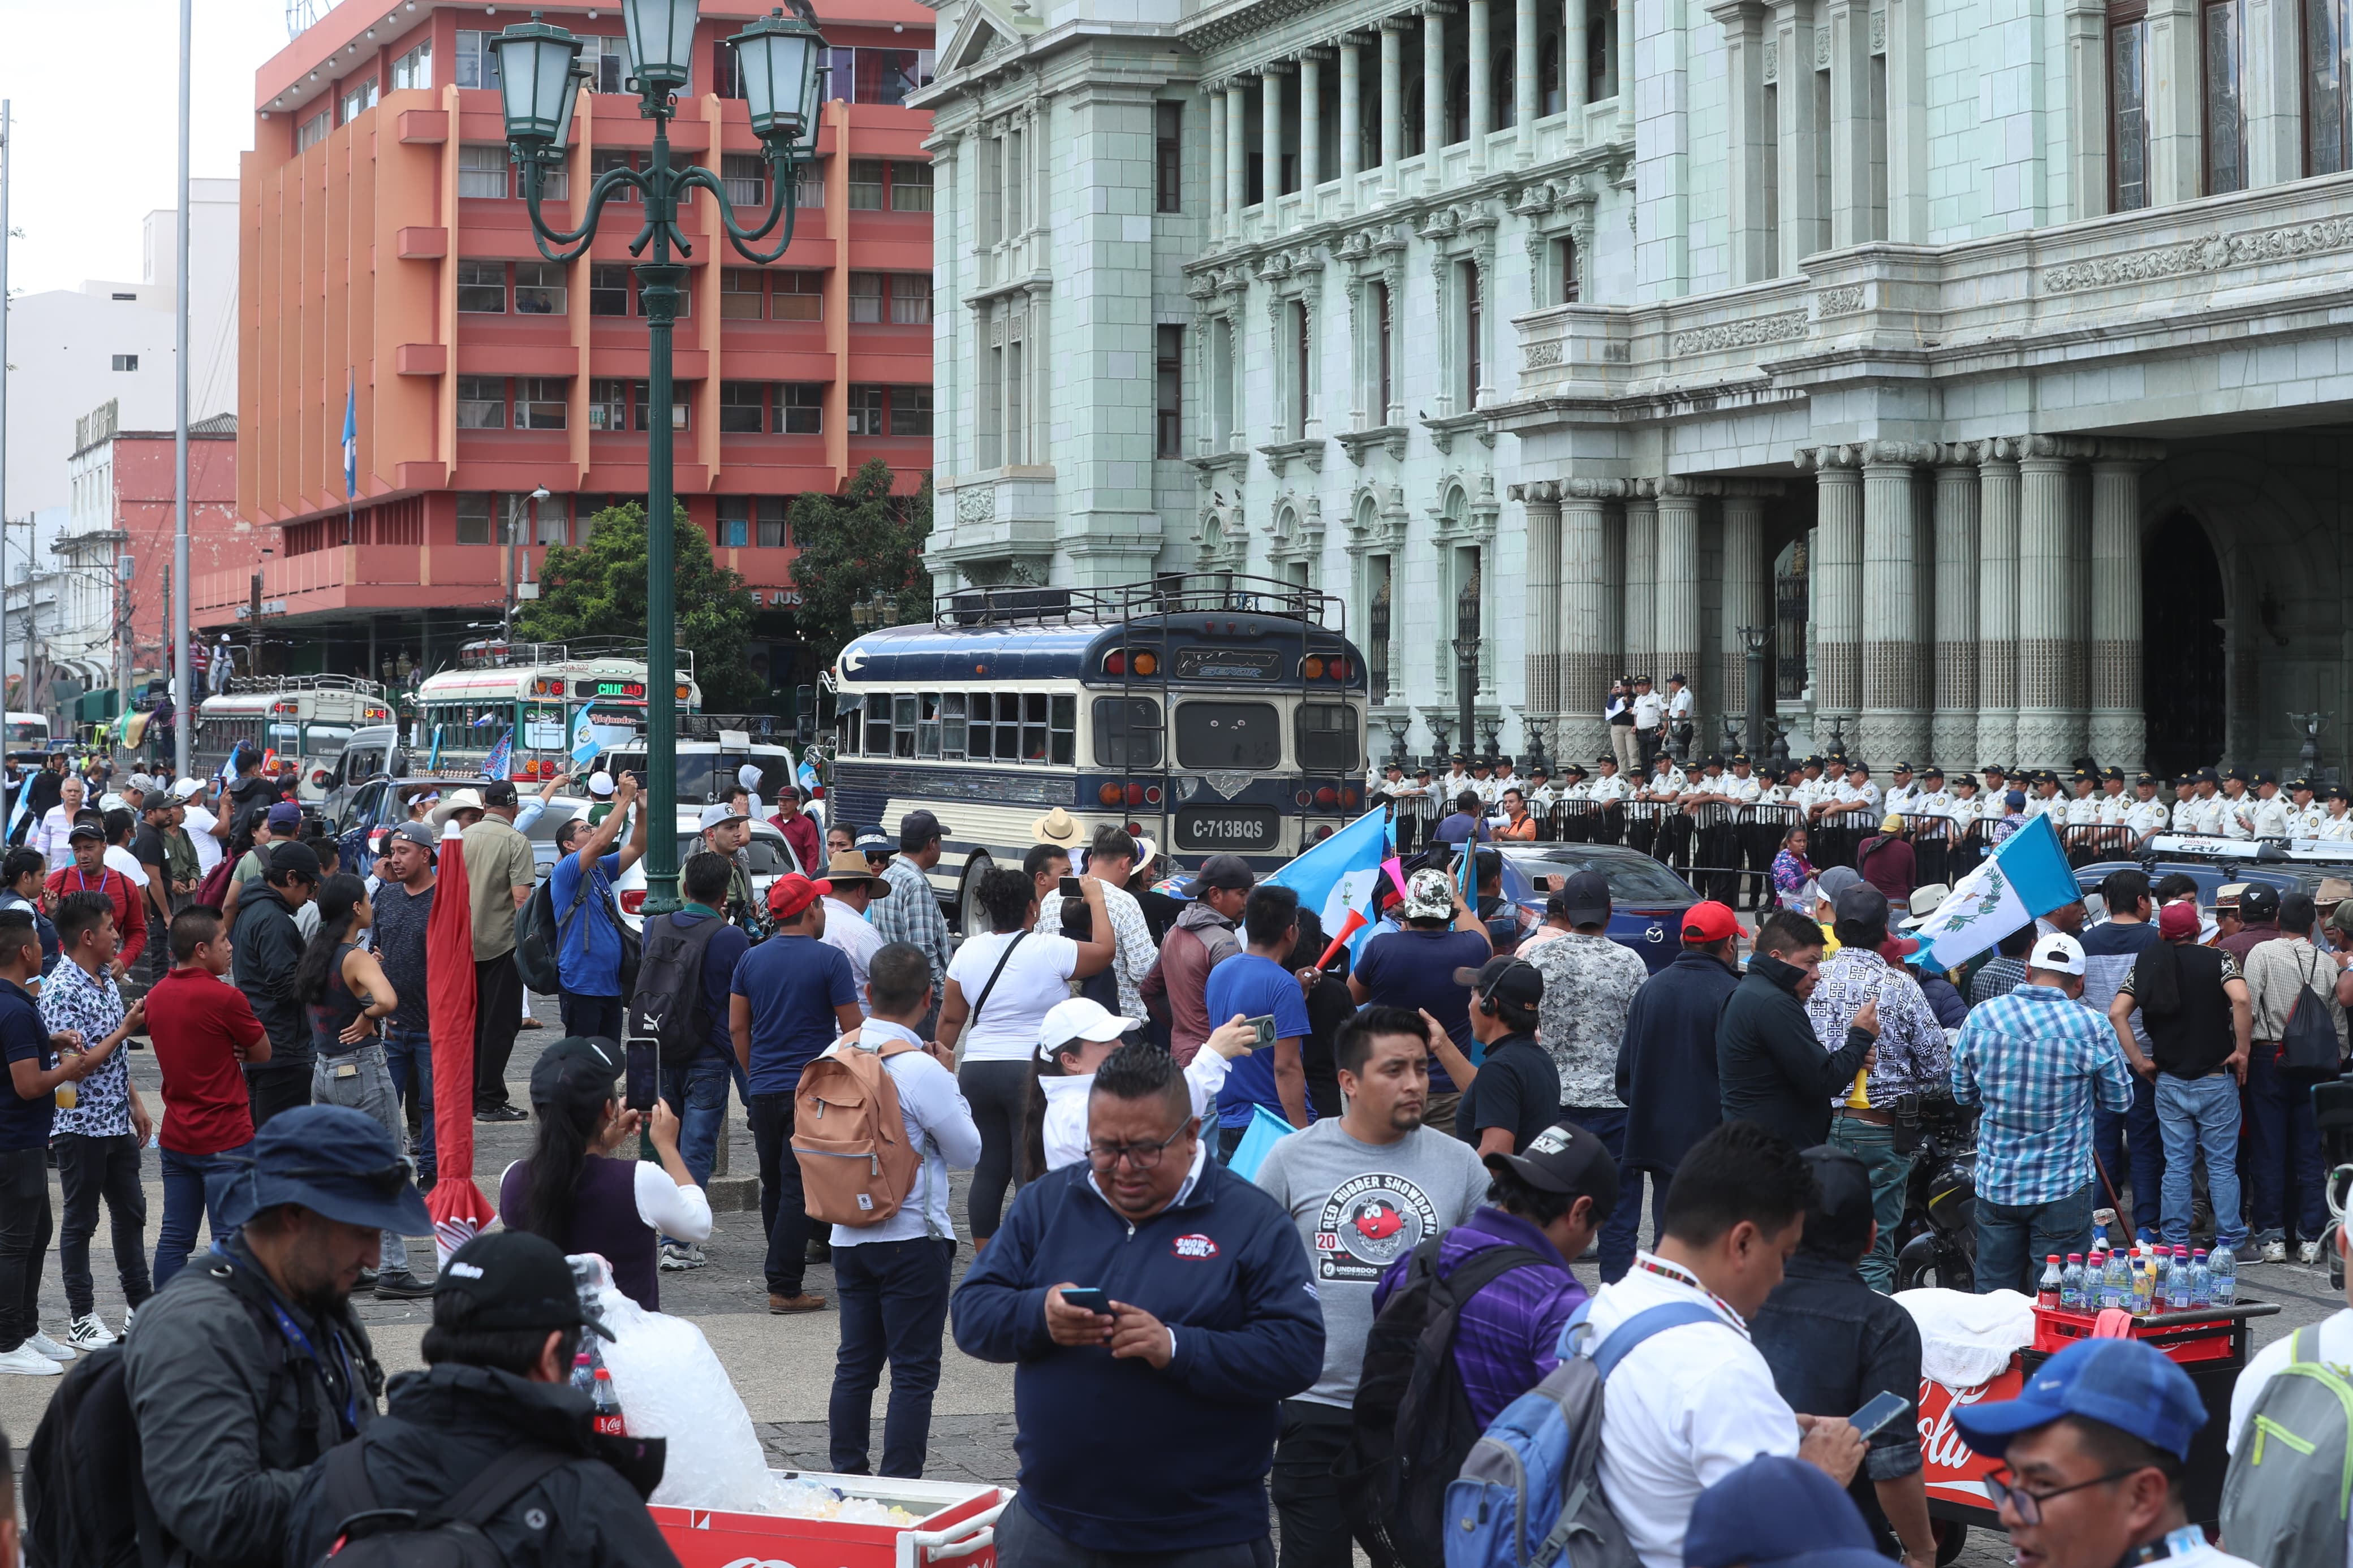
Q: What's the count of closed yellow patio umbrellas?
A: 0